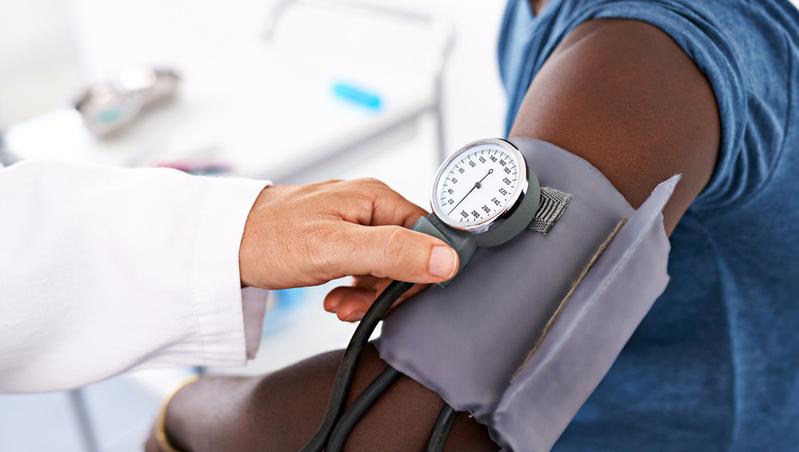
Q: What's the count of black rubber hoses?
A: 3